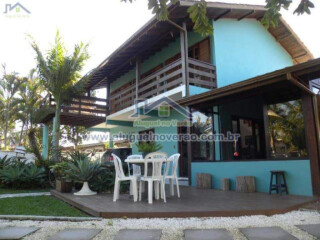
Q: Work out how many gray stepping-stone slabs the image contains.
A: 6